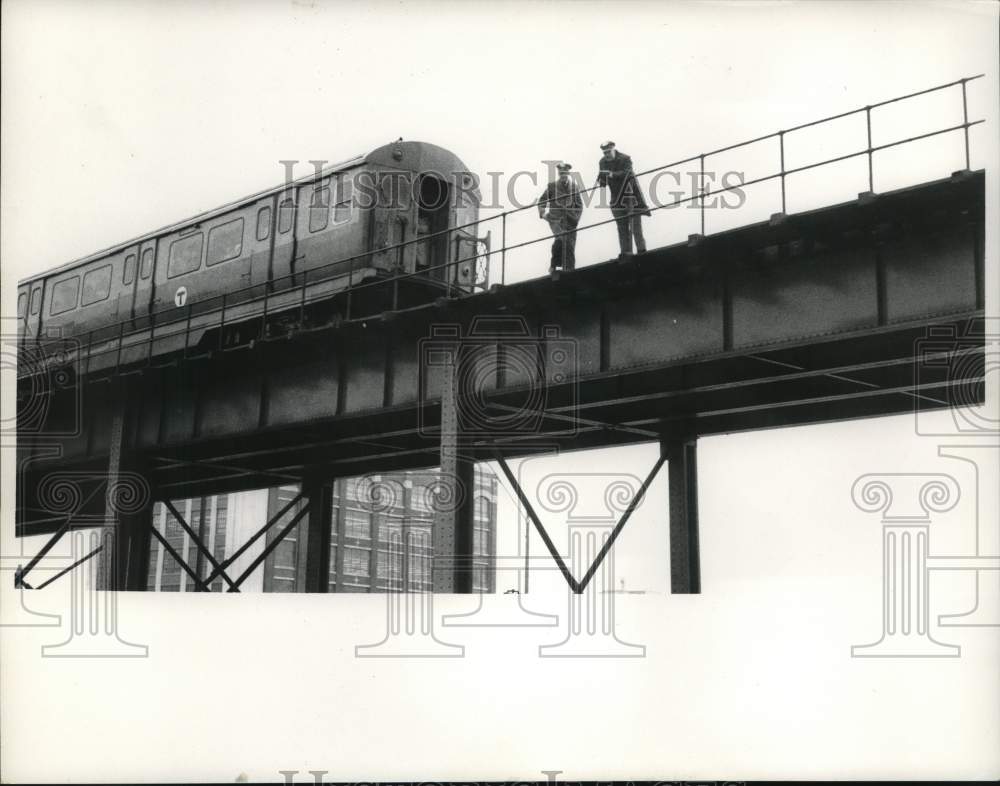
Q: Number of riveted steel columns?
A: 4